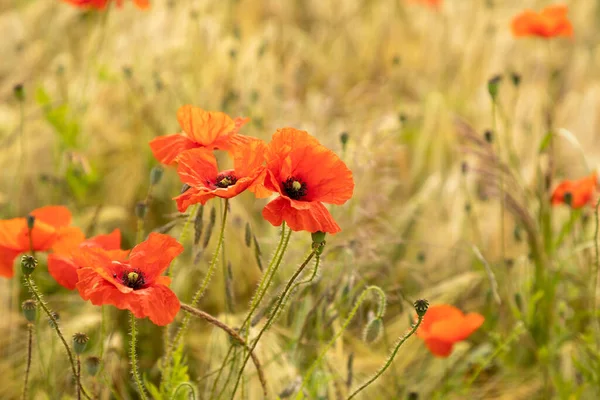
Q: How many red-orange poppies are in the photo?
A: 11